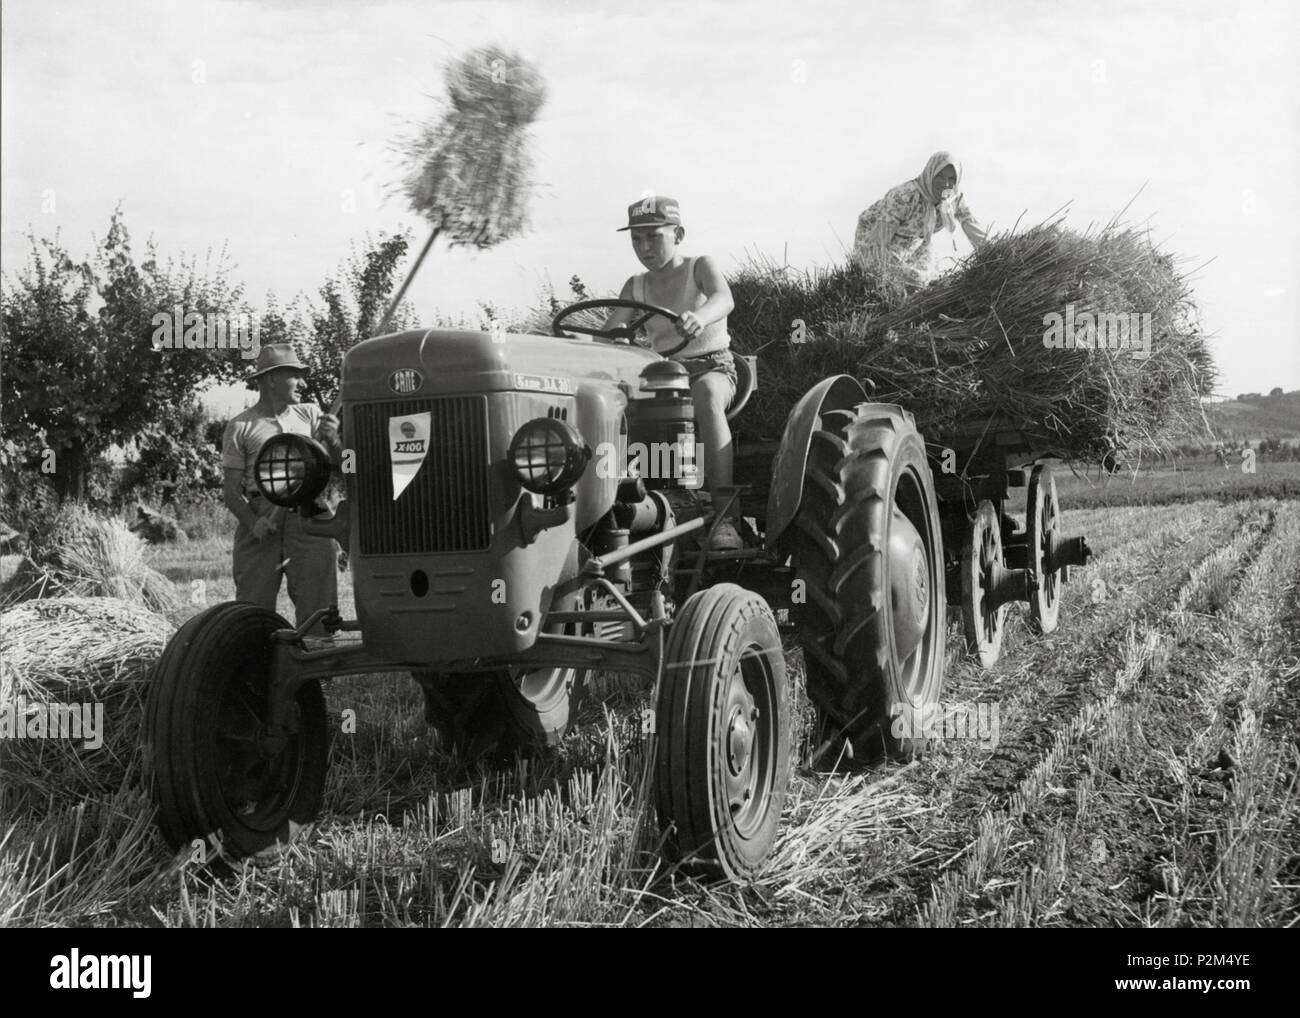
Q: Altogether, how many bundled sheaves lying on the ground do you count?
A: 2